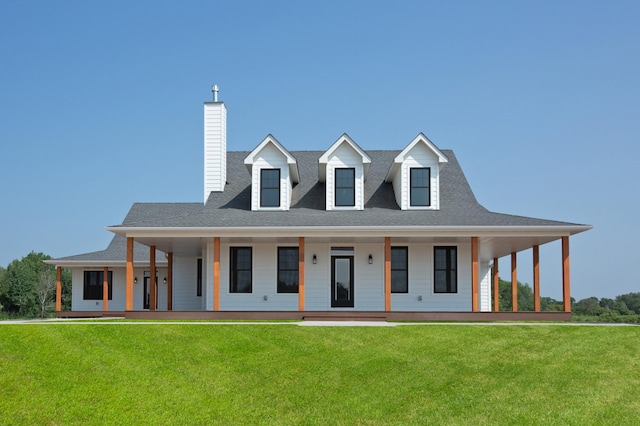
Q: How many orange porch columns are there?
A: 13